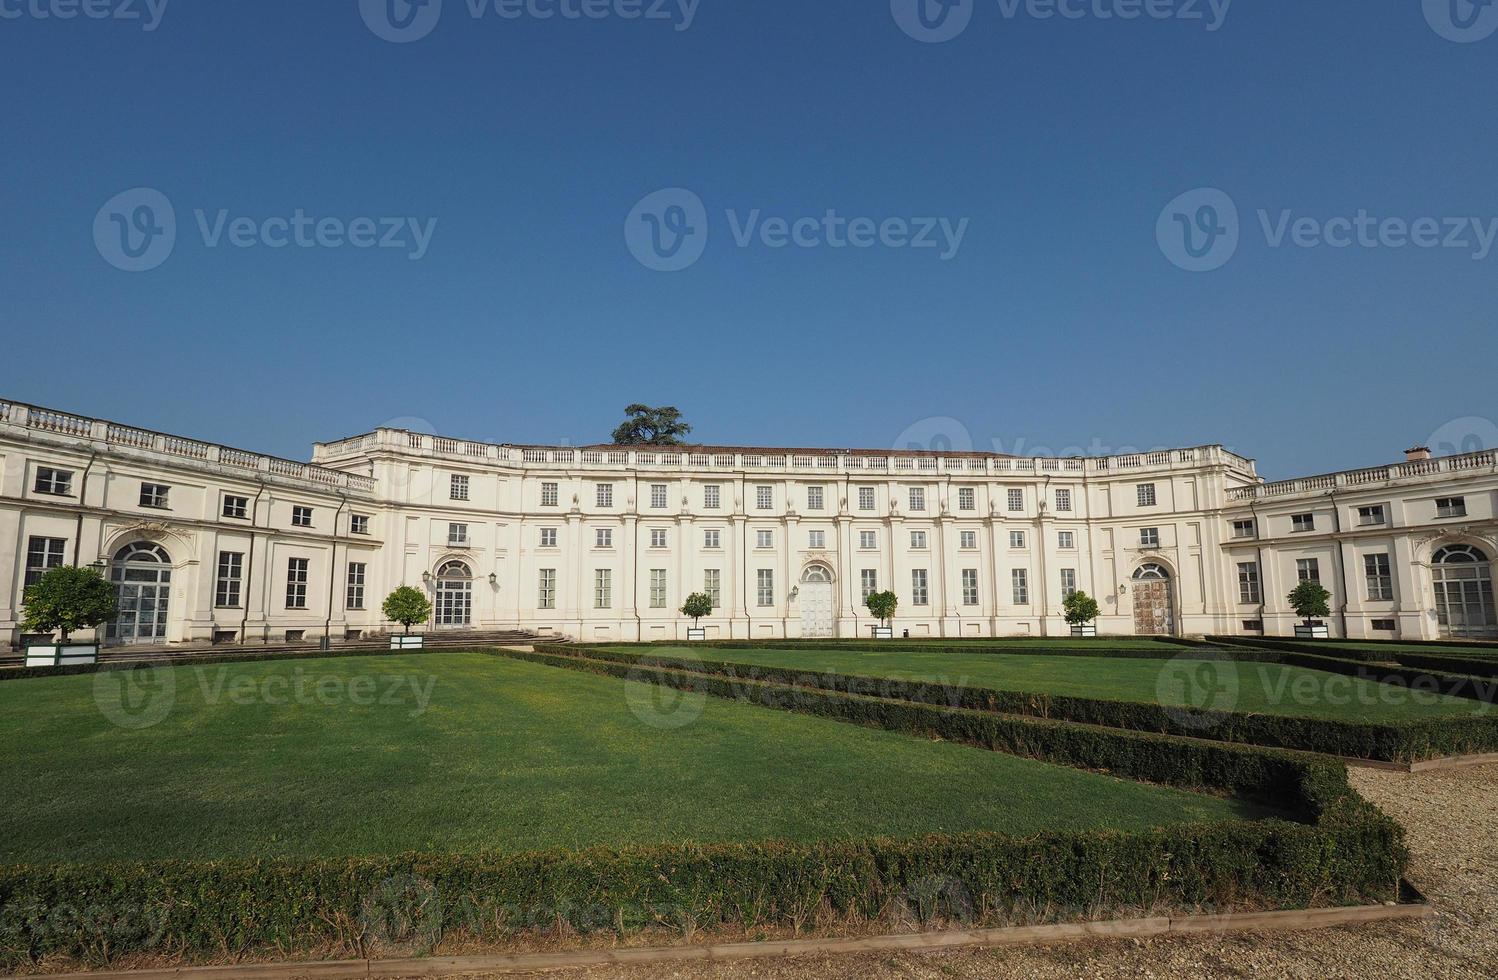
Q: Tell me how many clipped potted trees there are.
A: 6